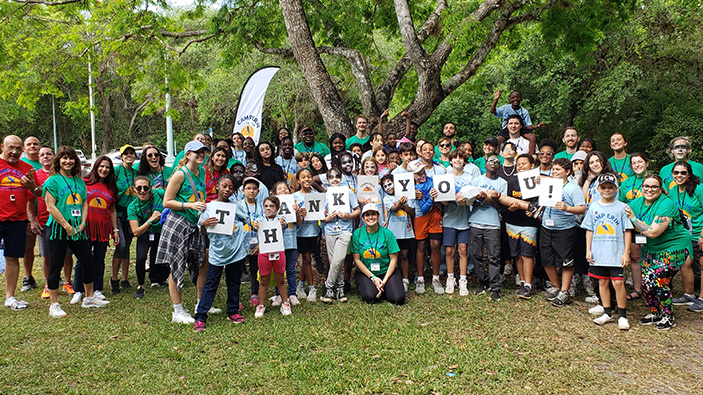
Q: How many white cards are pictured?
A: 10